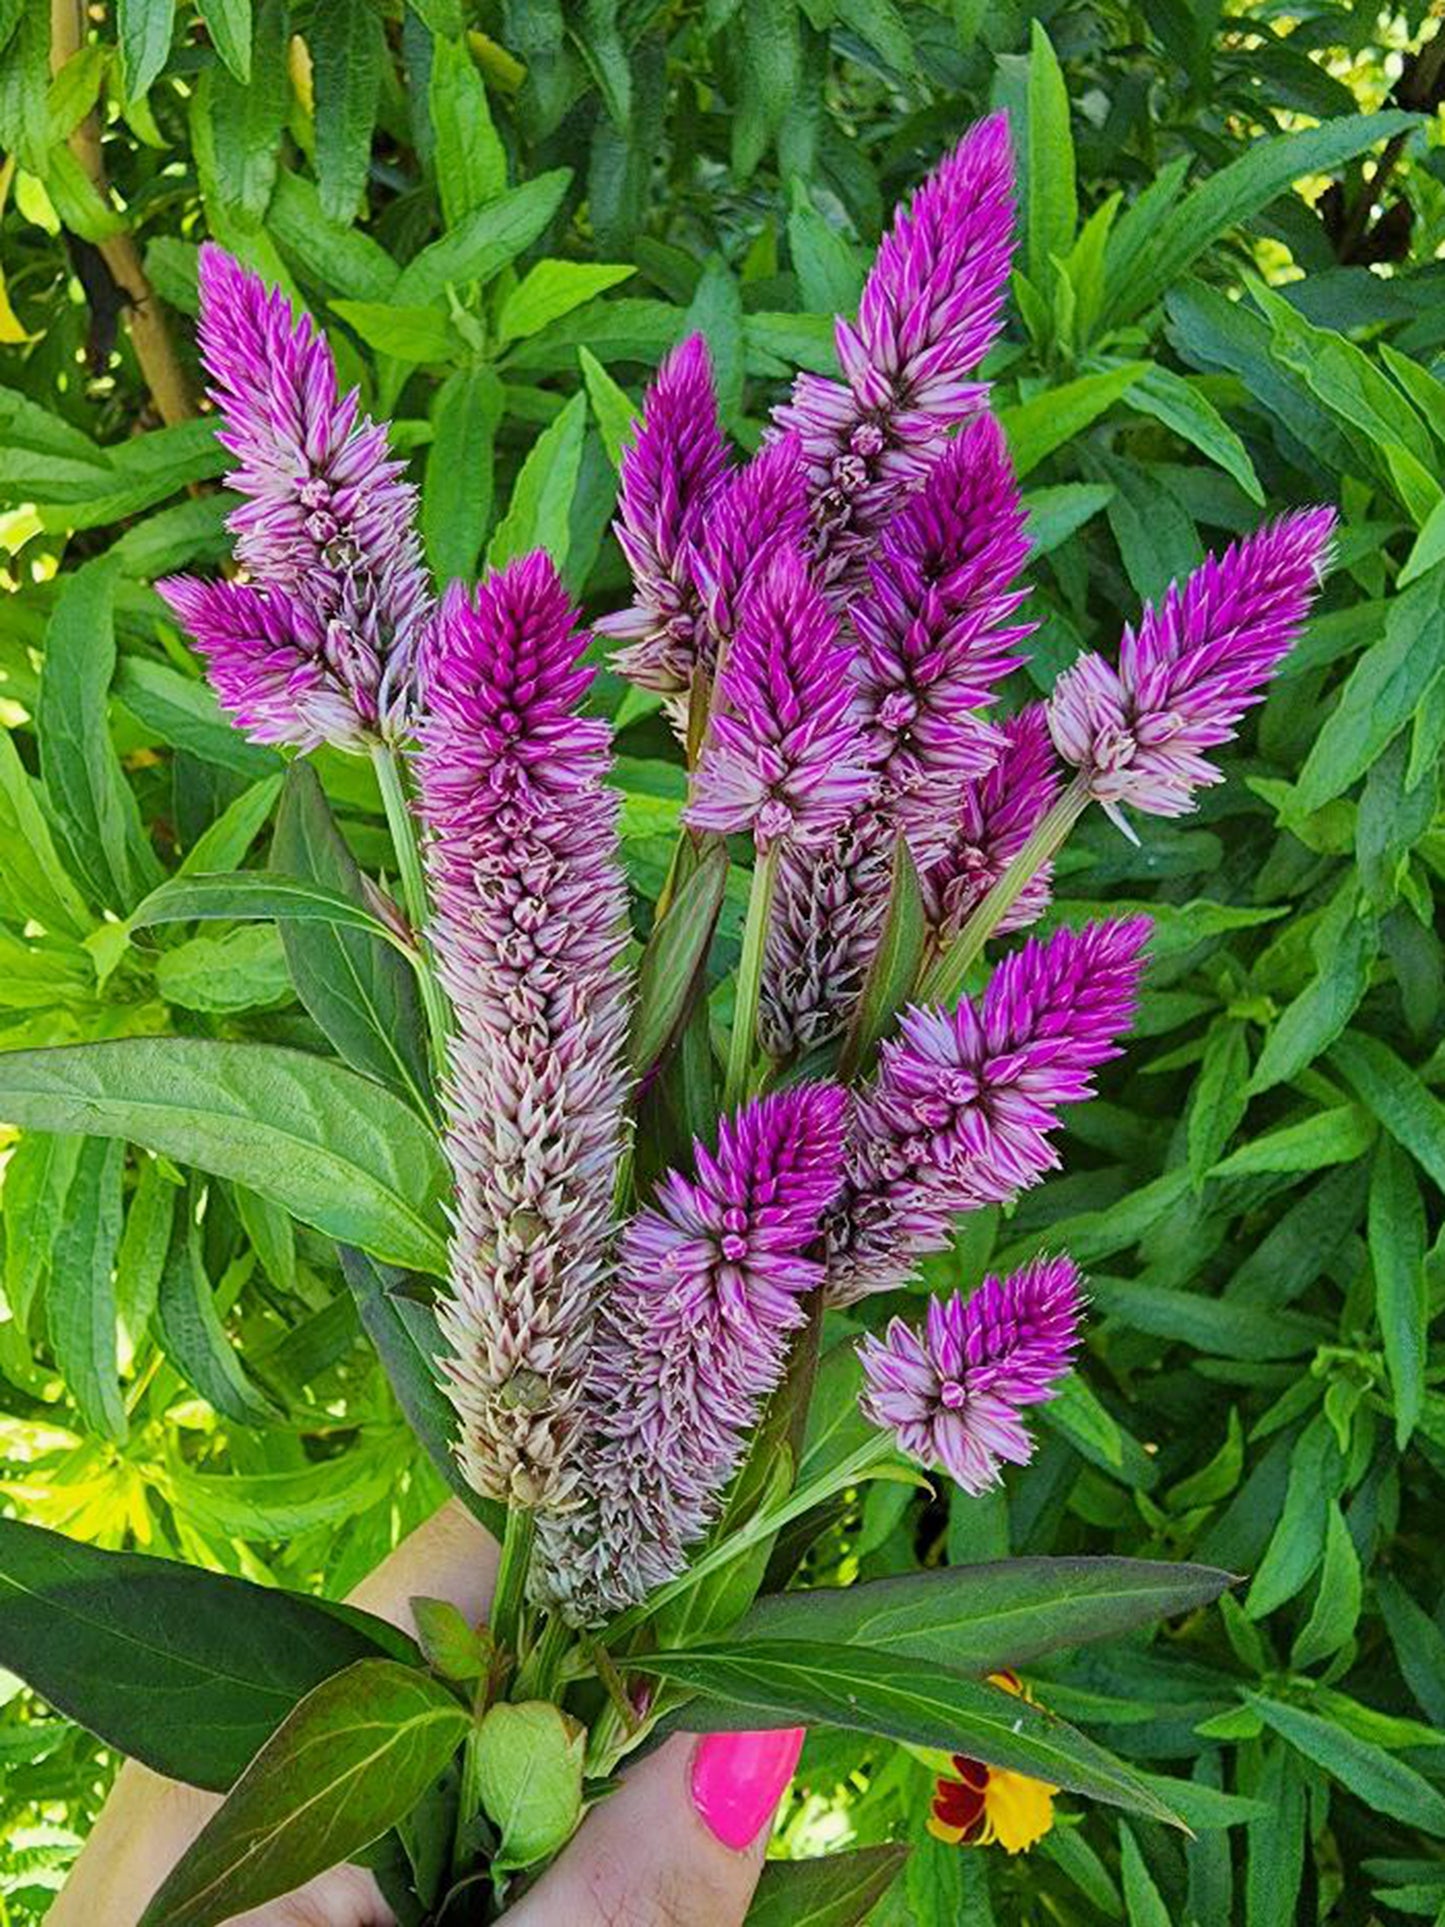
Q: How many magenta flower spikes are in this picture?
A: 13